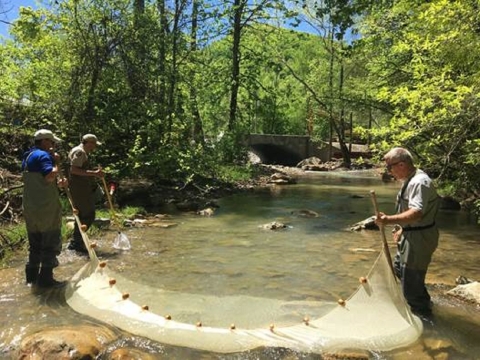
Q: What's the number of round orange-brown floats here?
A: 14